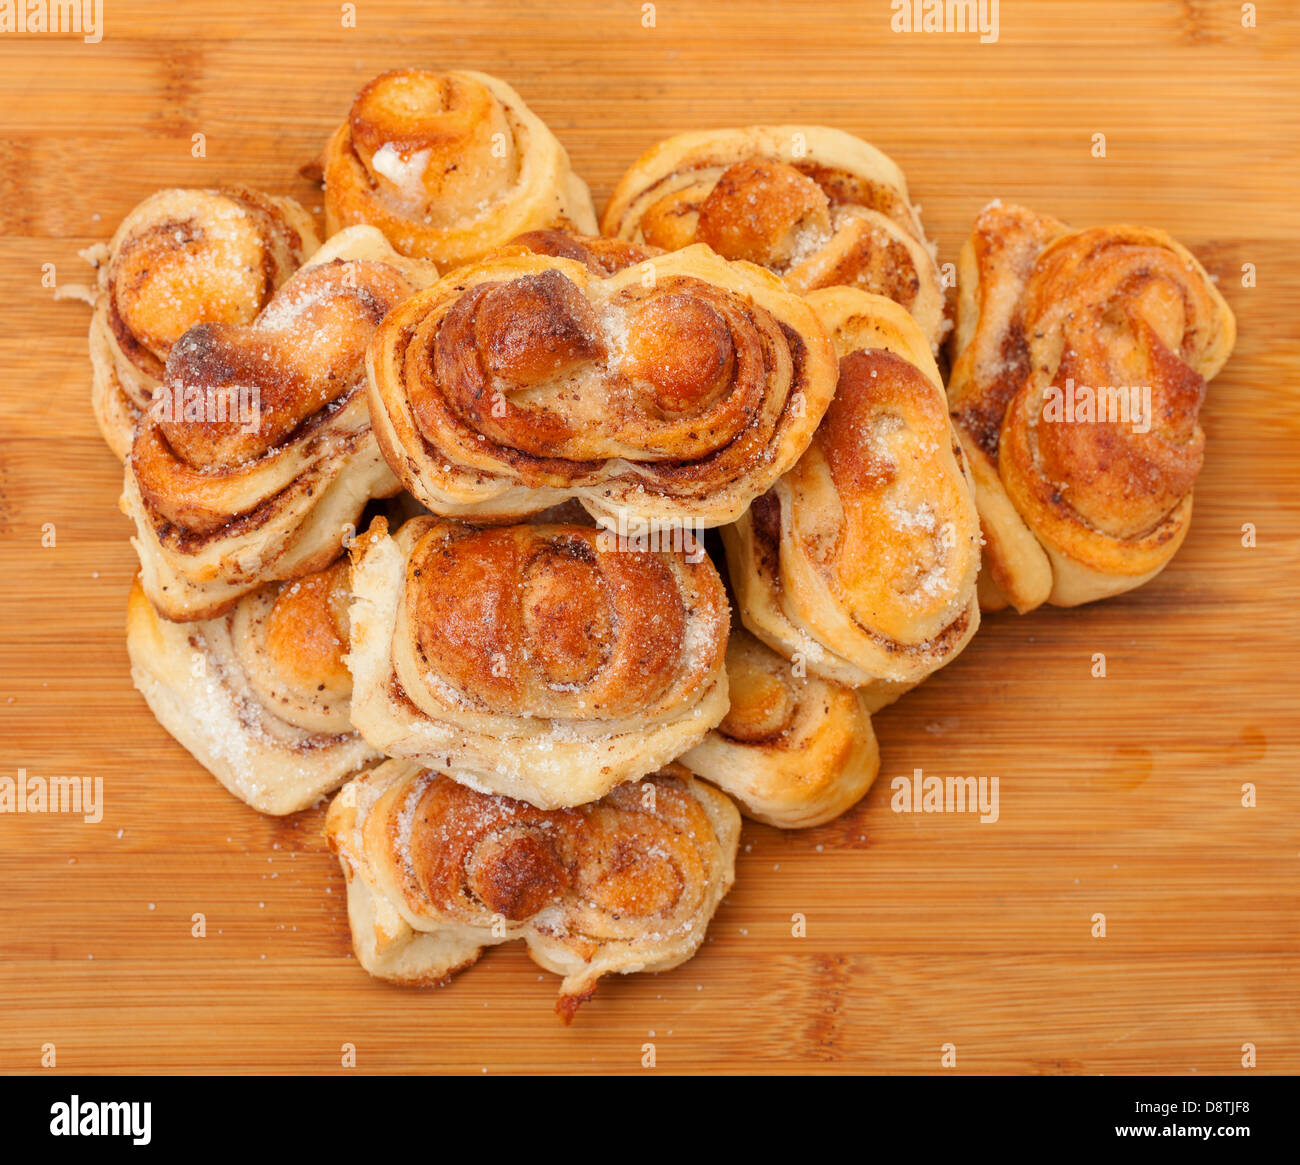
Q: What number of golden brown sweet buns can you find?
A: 11